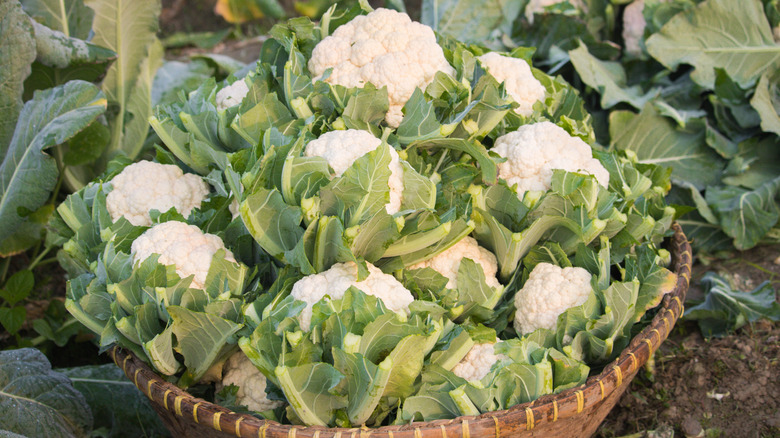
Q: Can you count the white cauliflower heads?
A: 12